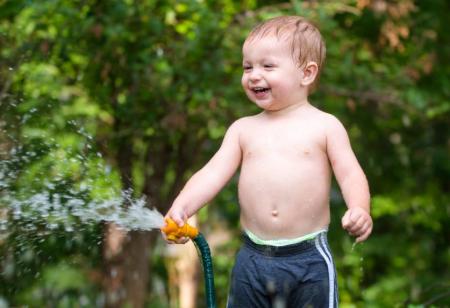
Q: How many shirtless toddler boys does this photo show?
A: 1